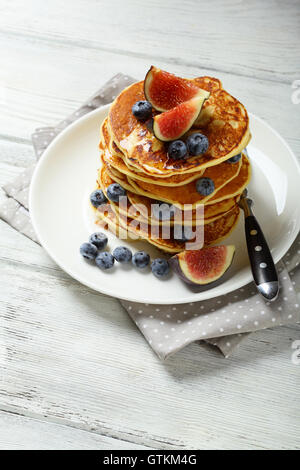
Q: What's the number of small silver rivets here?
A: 3